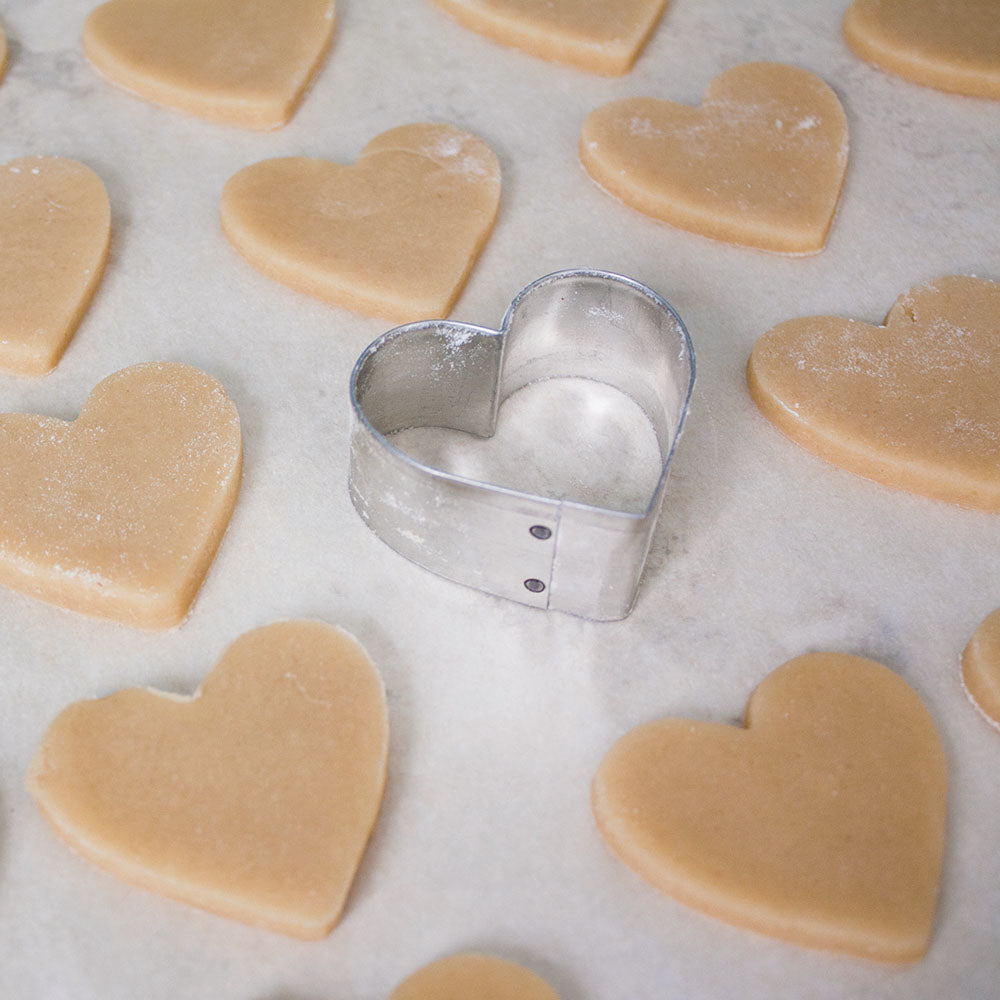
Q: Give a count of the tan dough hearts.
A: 13